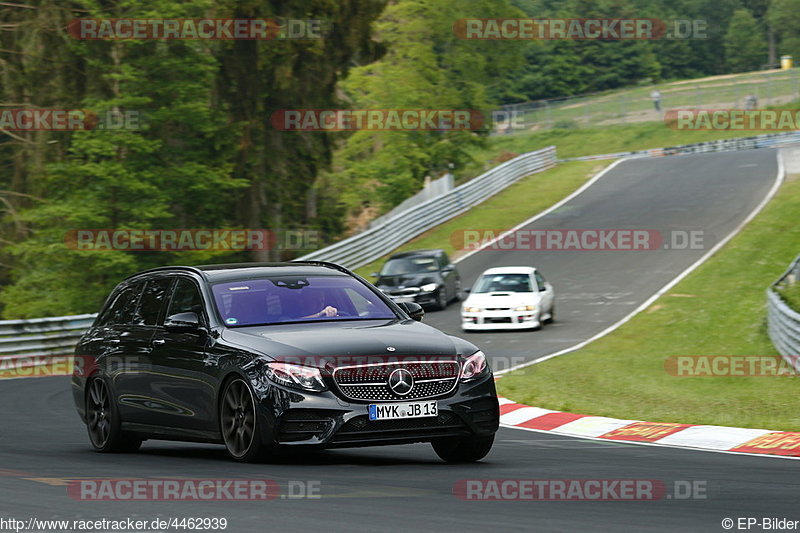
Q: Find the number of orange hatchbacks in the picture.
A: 0